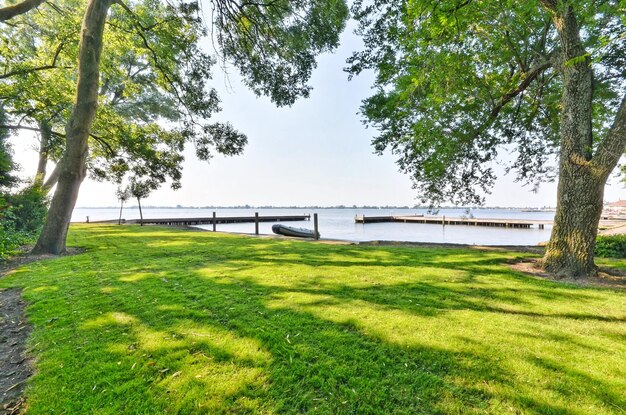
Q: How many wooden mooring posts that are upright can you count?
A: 3